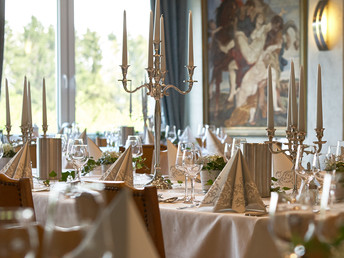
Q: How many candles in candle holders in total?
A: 14